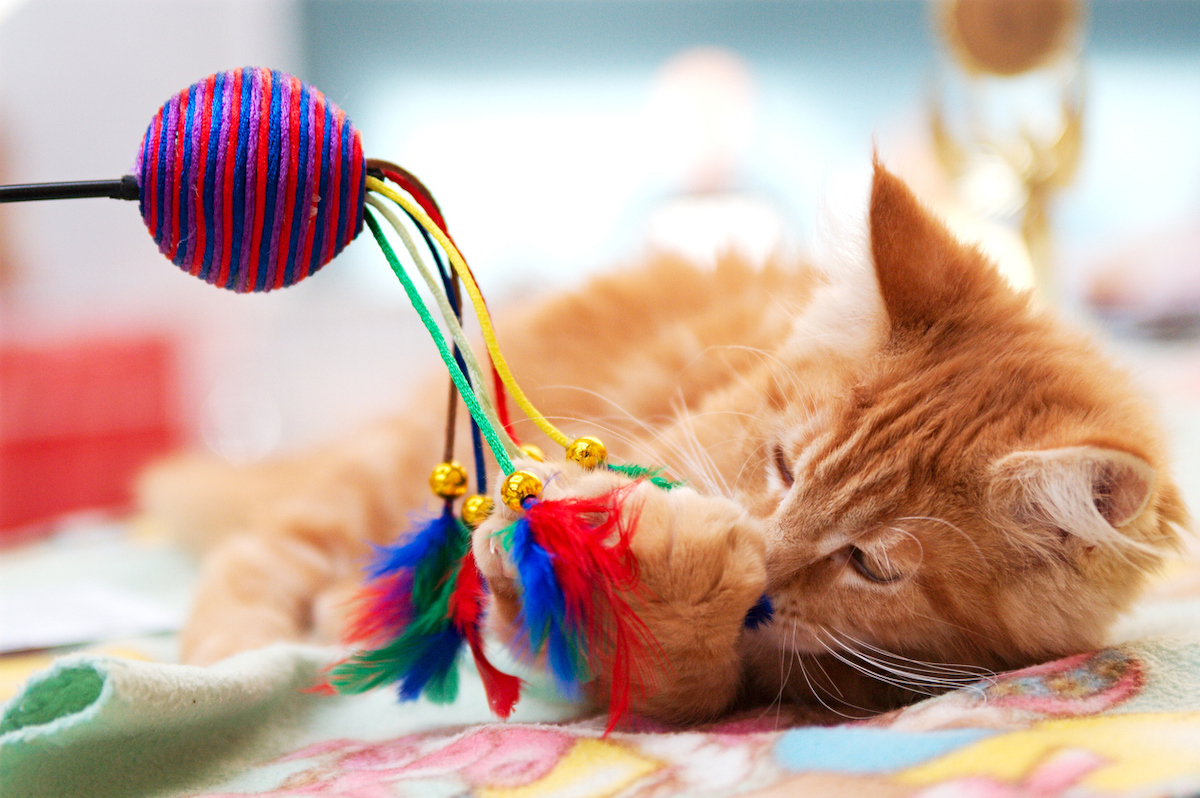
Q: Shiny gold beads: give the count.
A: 5